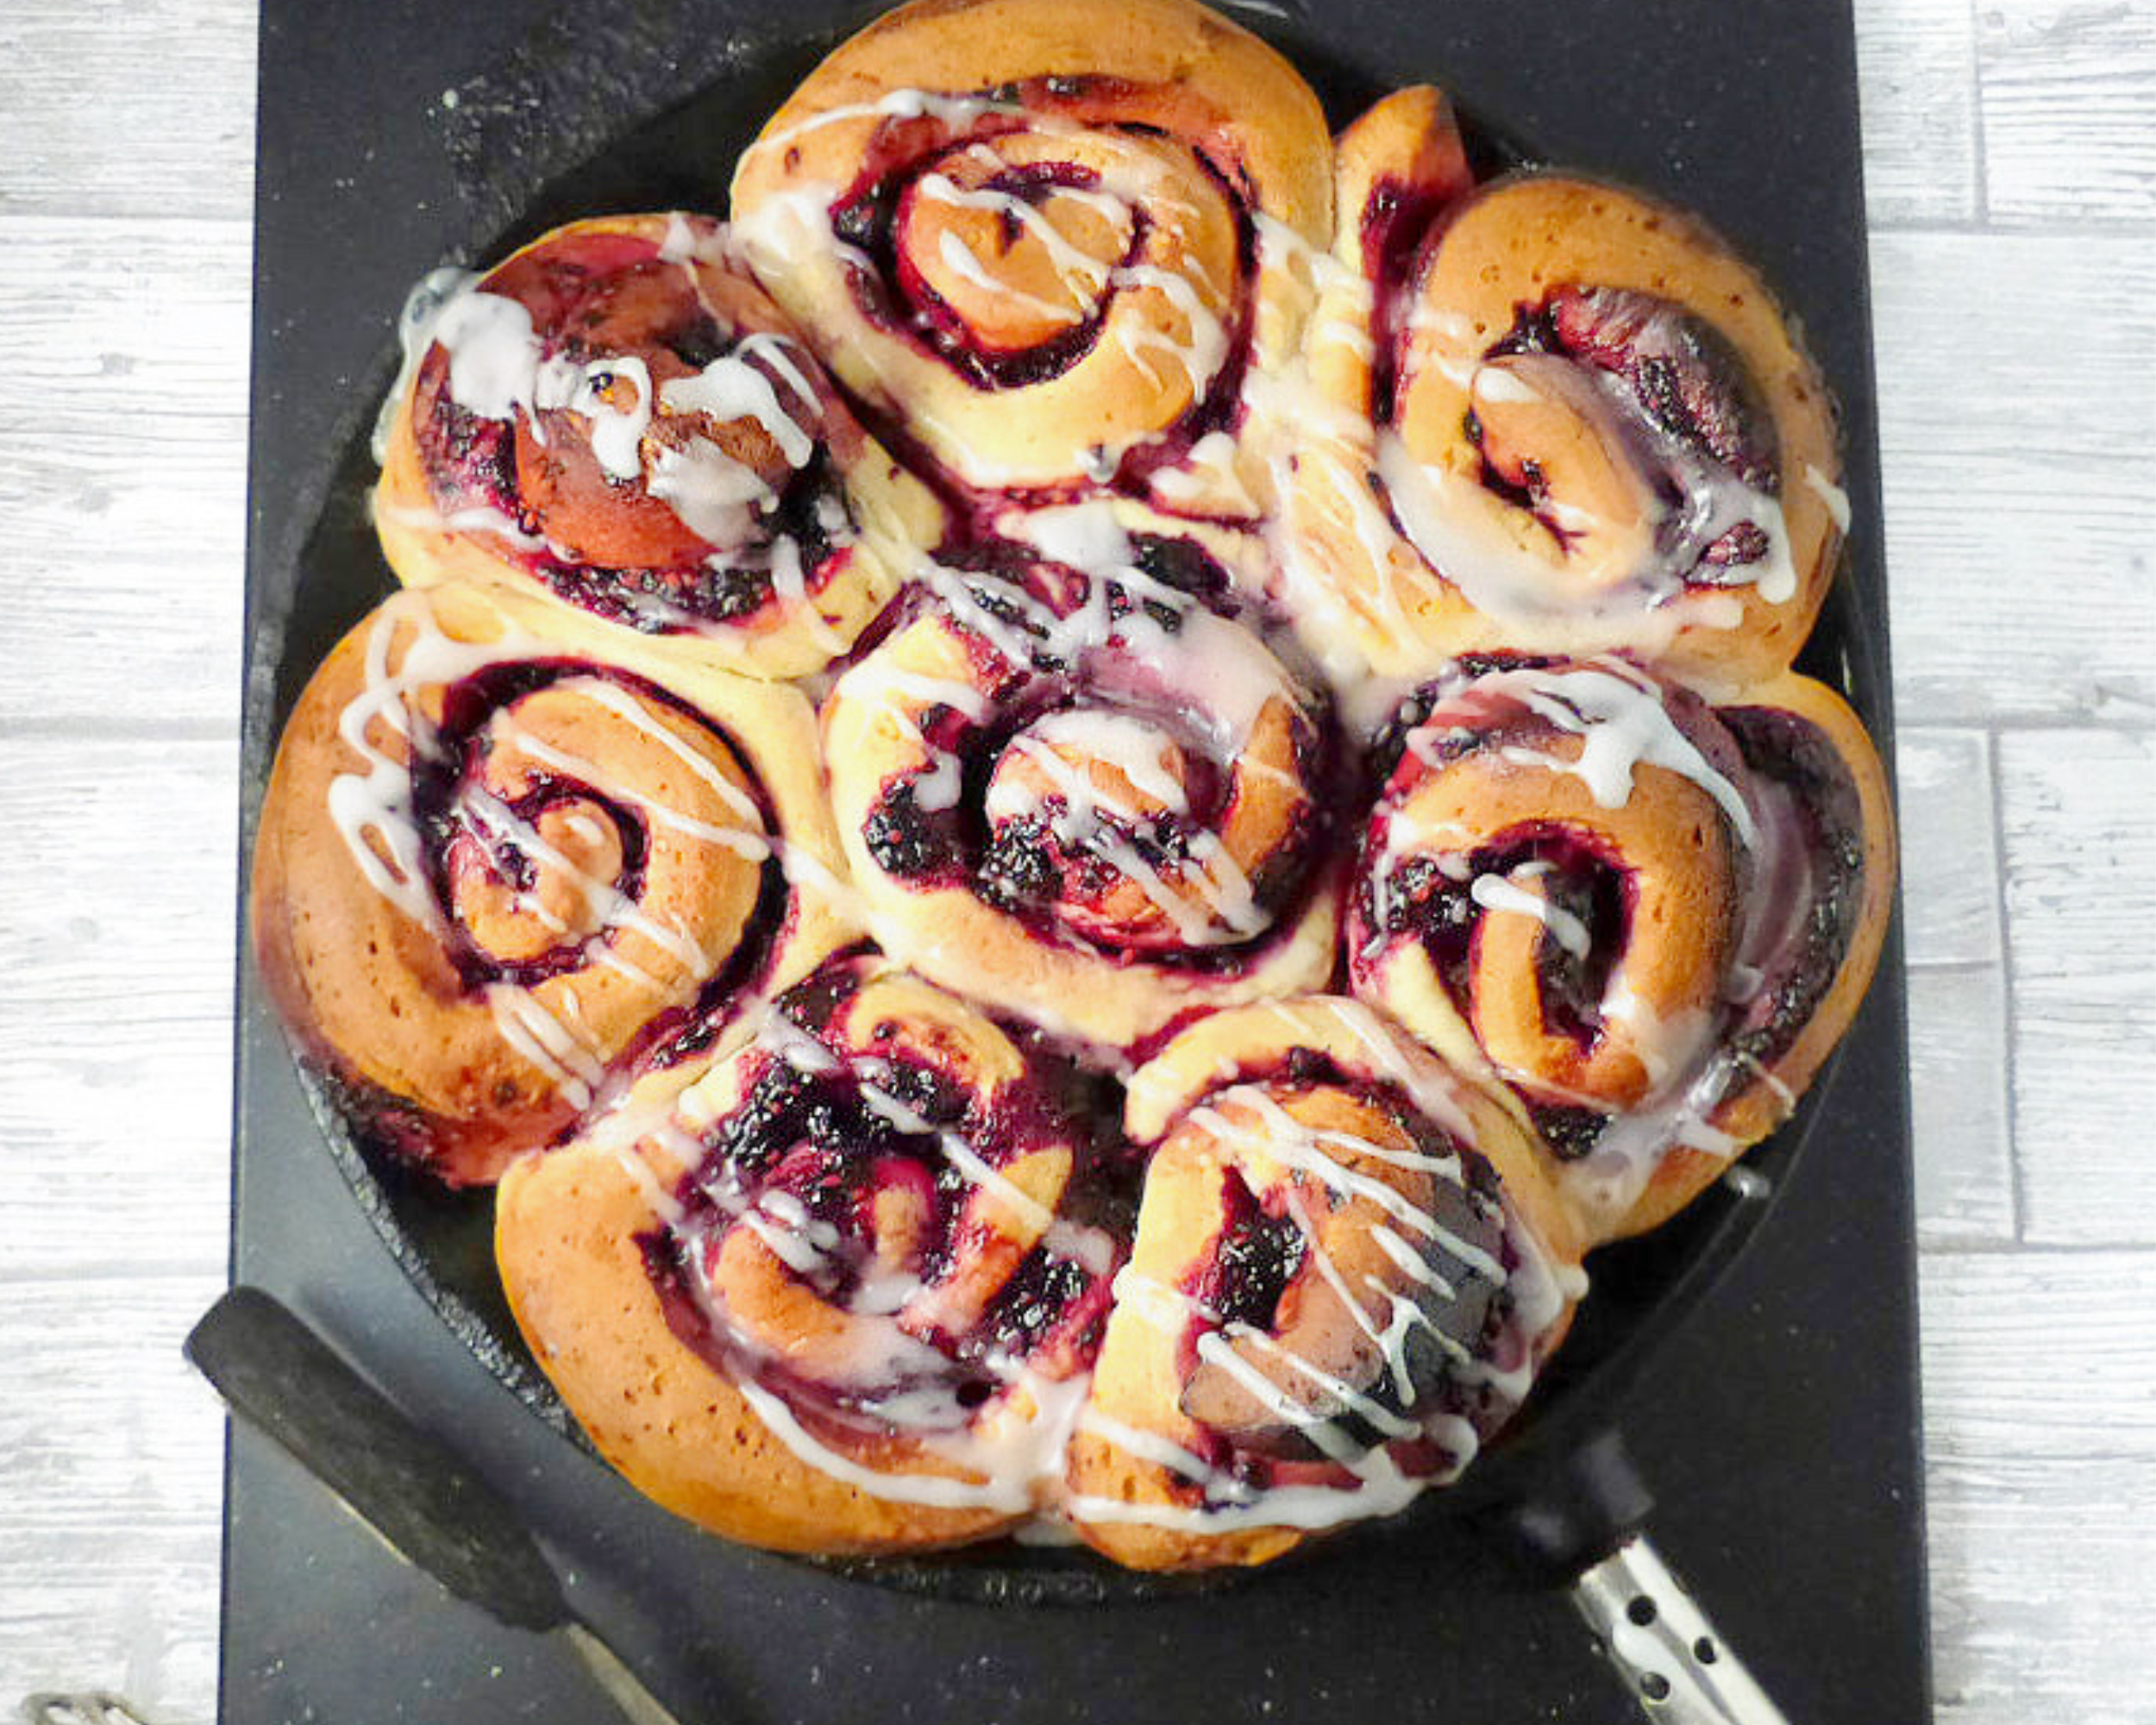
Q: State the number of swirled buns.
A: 8